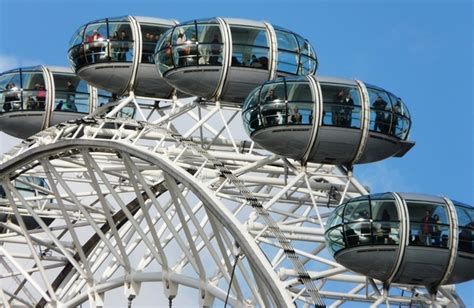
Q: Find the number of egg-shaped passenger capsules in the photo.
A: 5